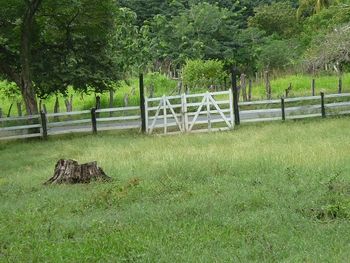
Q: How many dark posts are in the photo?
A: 6